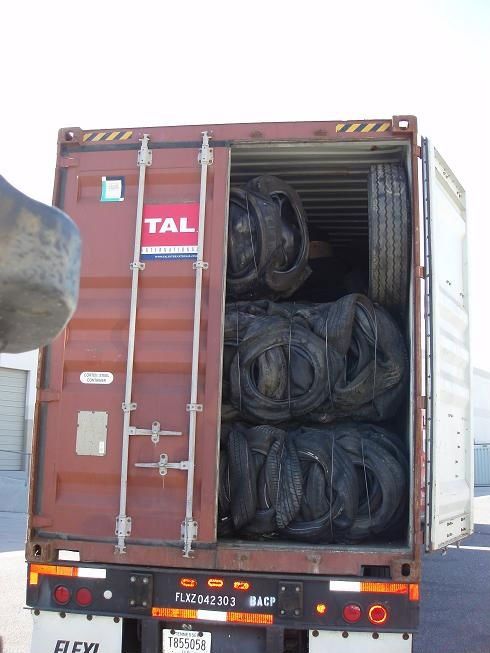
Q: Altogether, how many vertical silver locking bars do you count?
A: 2